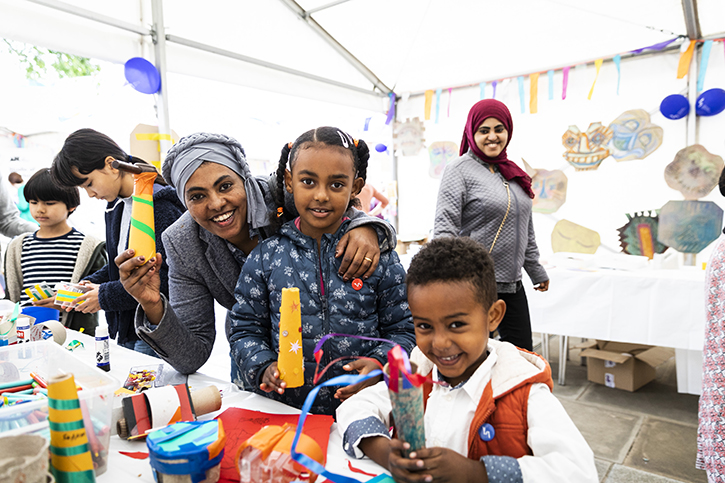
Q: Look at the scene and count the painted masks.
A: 9